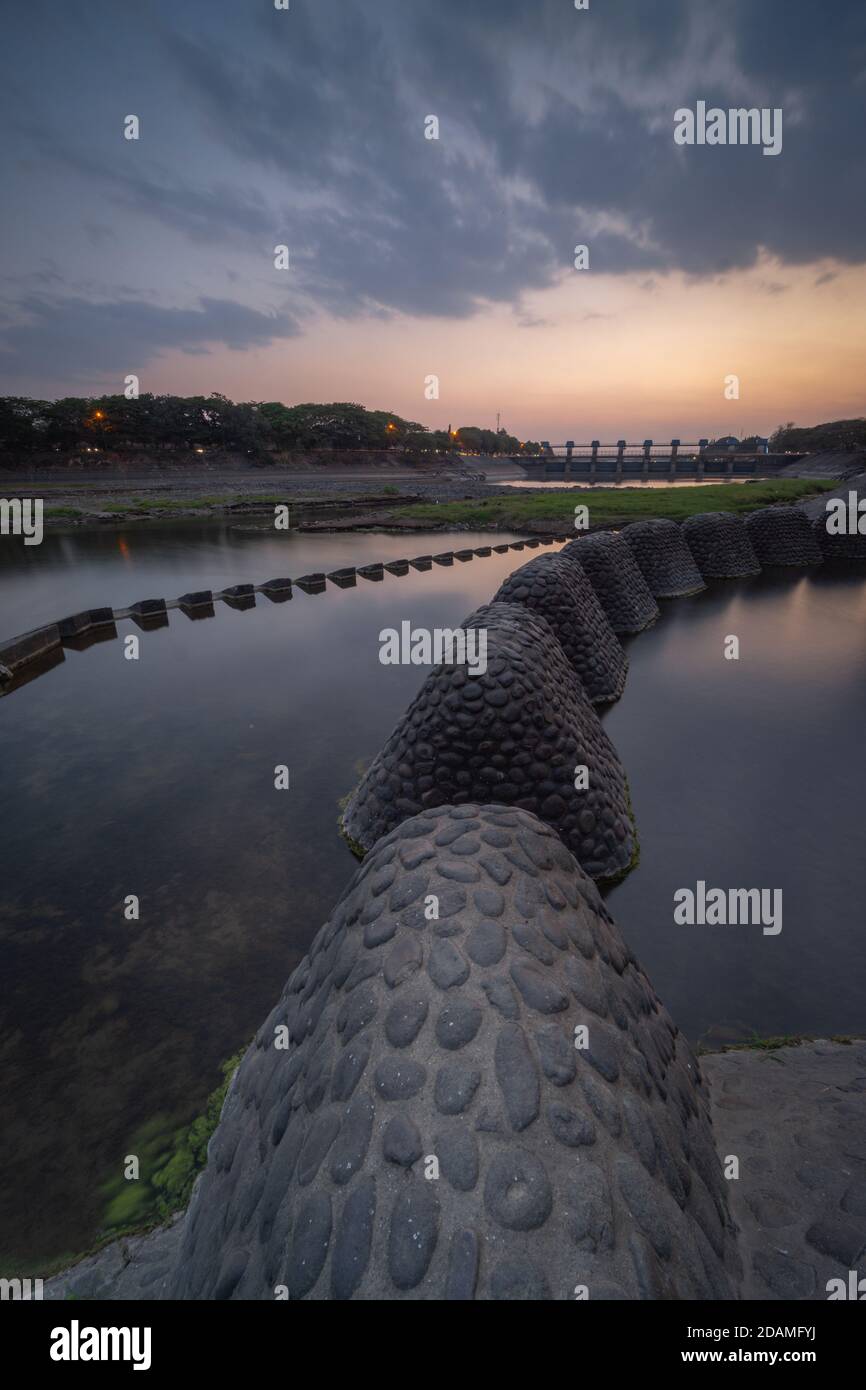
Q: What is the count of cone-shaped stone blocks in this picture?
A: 8